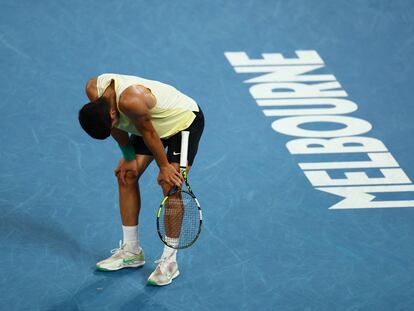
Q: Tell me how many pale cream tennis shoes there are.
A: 2